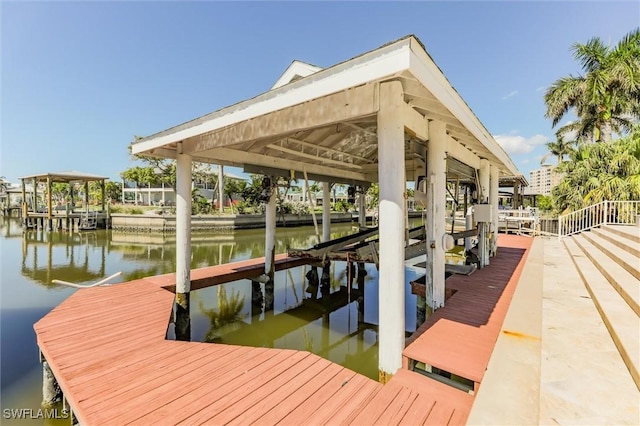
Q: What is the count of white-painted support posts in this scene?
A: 8